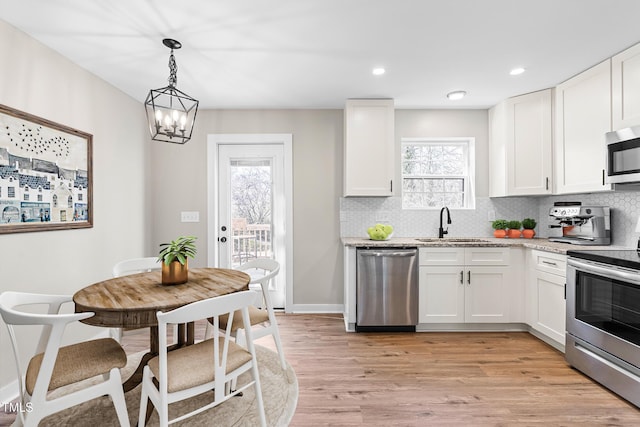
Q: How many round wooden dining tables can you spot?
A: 1